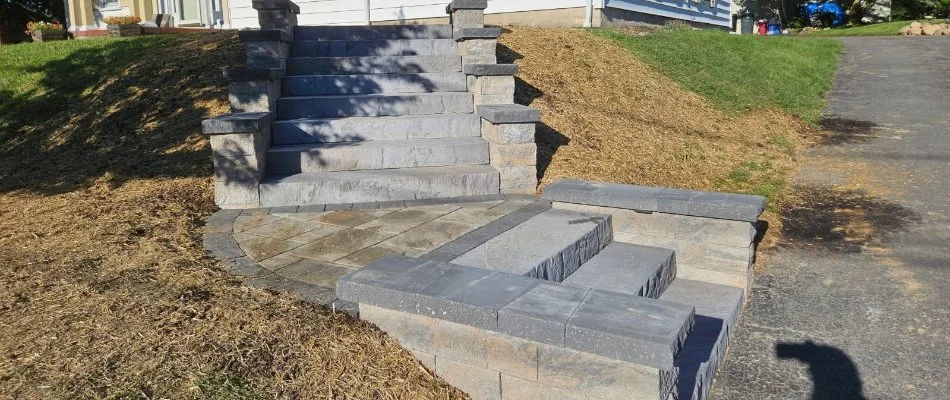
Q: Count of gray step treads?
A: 11